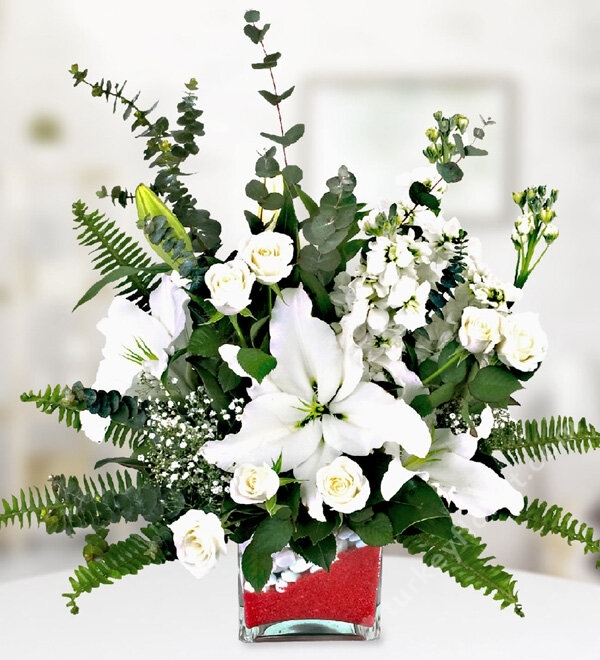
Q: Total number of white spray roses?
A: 7